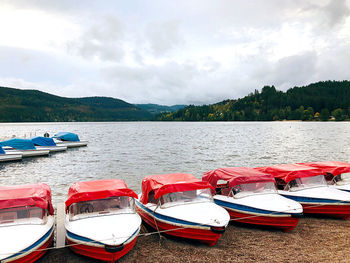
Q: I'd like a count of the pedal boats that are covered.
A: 4